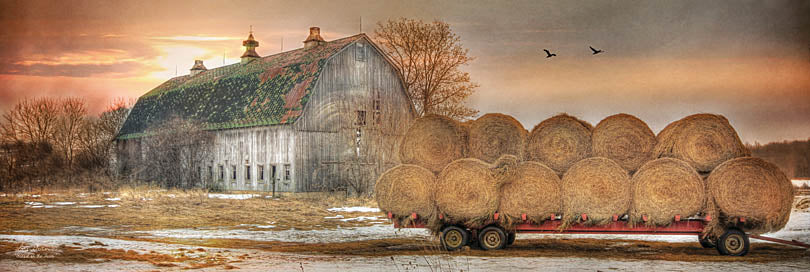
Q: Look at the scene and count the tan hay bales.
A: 11